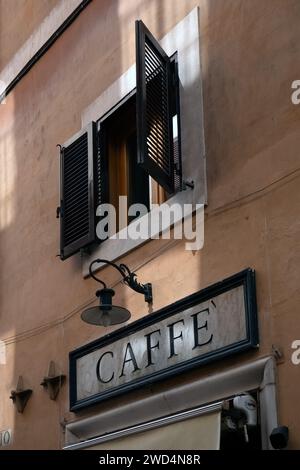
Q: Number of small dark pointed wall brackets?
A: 2